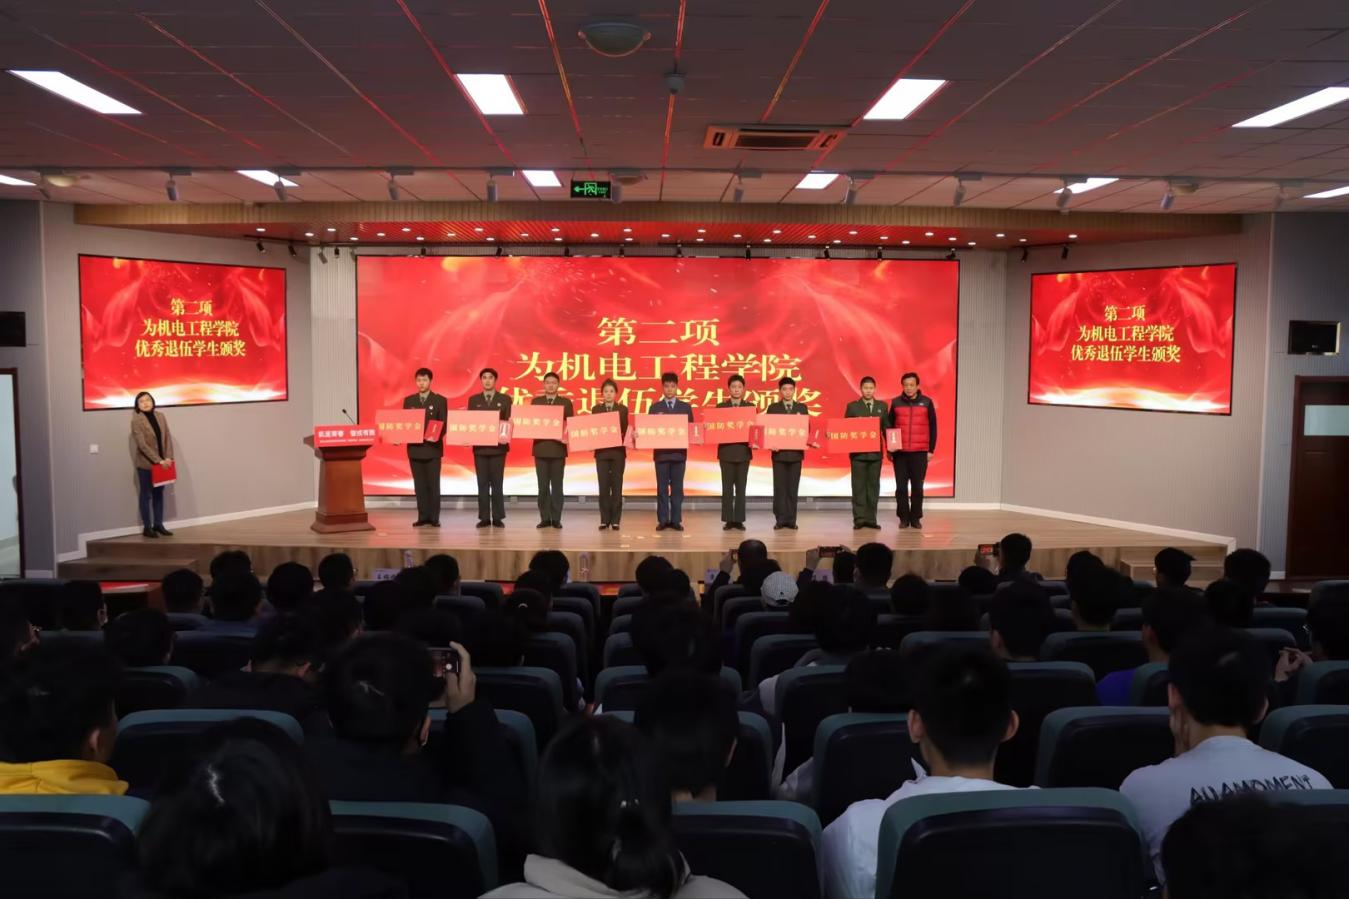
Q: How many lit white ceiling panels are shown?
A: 10